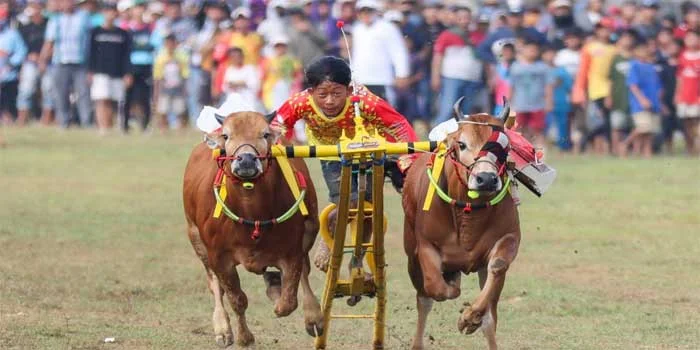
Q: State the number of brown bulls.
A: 2